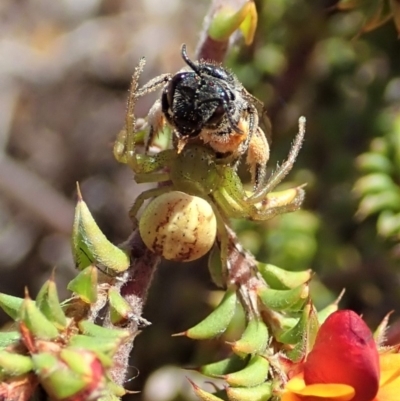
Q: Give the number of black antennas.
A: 2